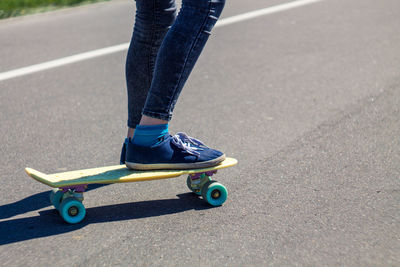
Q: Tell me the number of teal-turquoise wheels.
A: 4